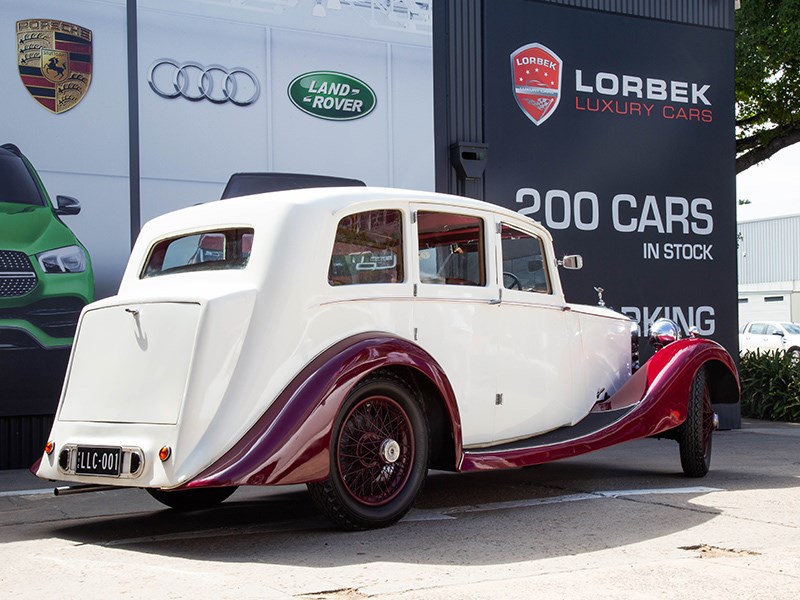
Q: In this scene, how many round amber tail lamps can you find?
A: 2